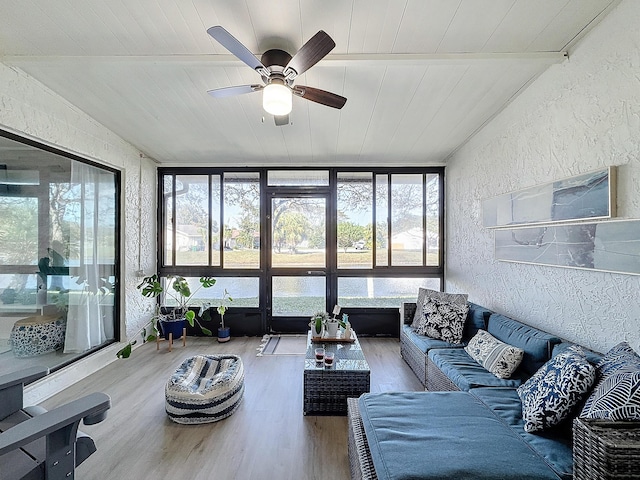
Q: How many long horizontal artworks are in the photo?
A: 2